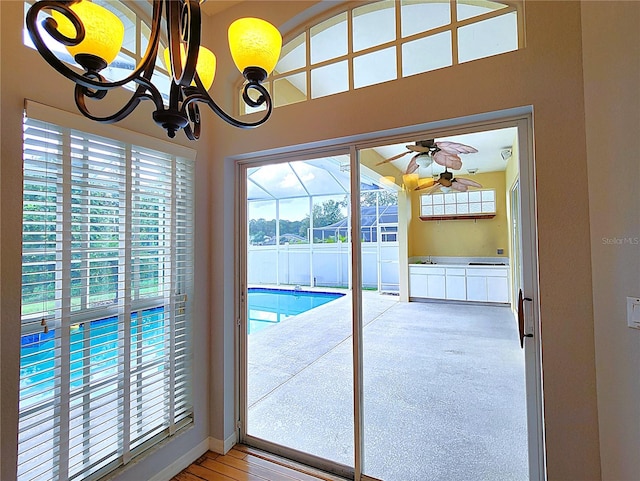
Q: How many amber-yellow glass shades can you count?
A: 3